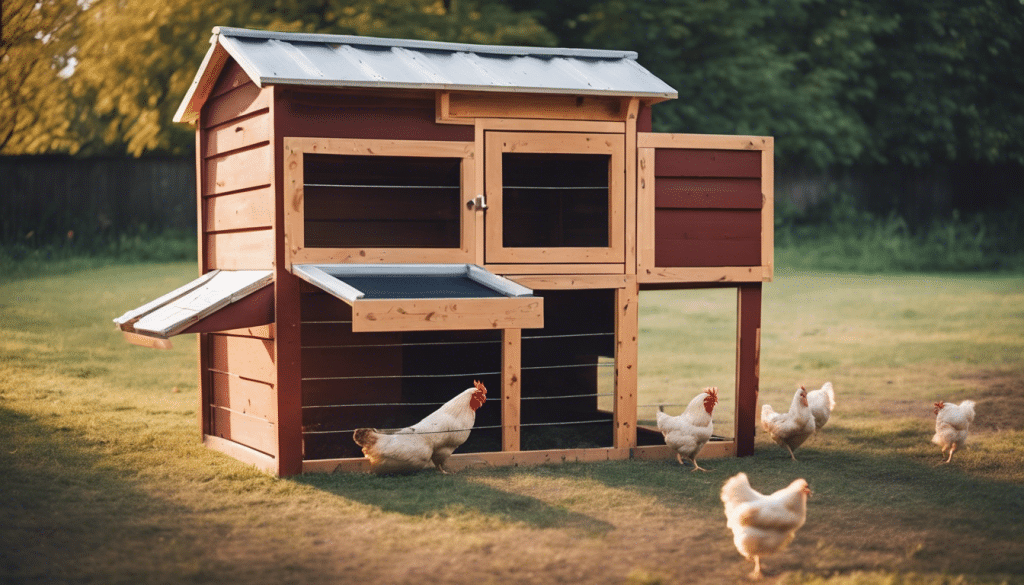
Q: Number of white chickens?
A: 6